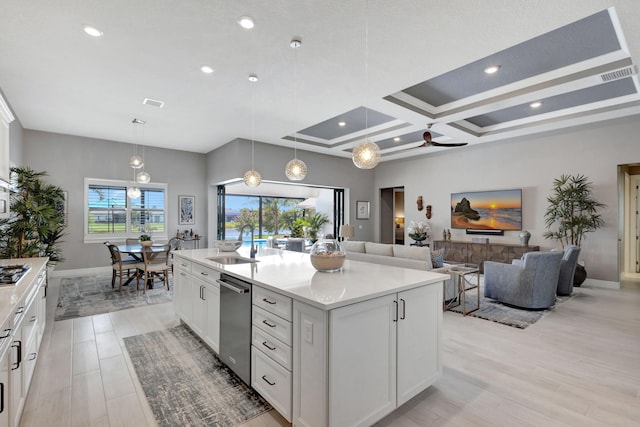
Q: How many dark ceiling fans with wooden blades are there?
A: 1